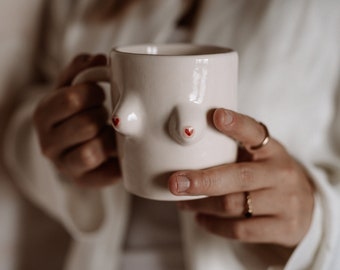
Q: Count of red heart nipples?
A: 2